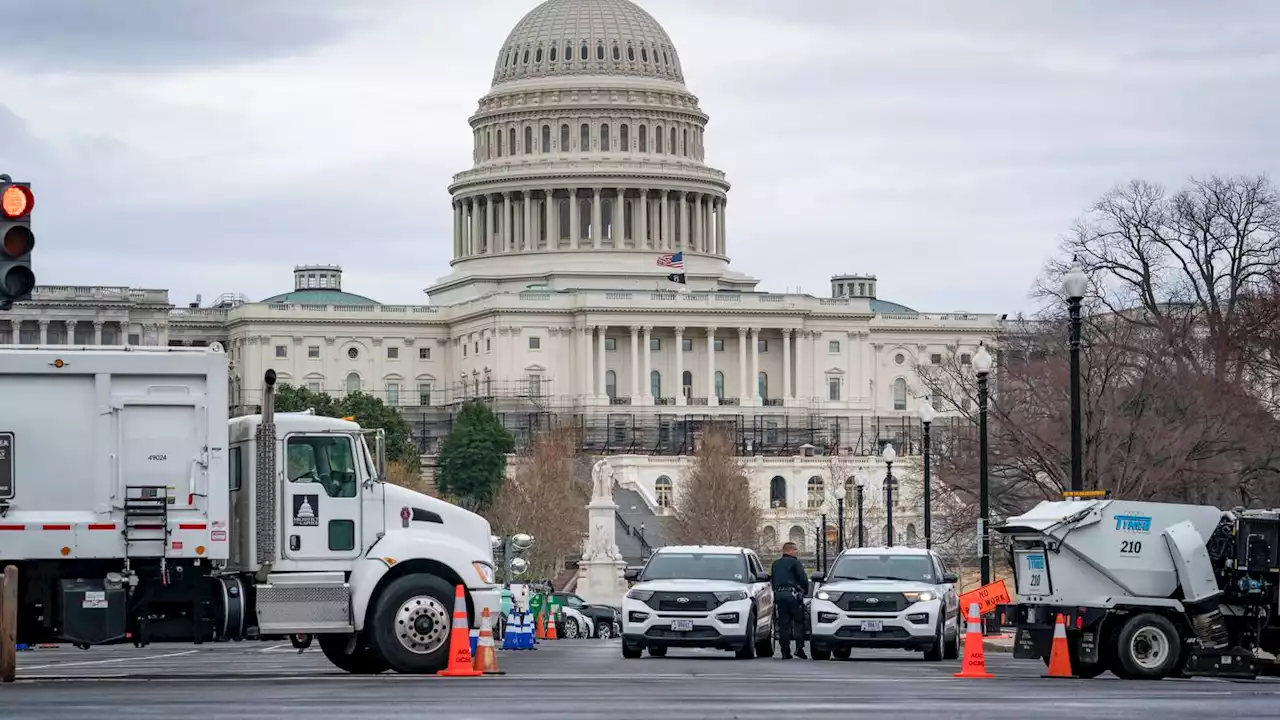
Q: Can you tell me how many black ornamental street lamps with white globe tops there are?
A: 8